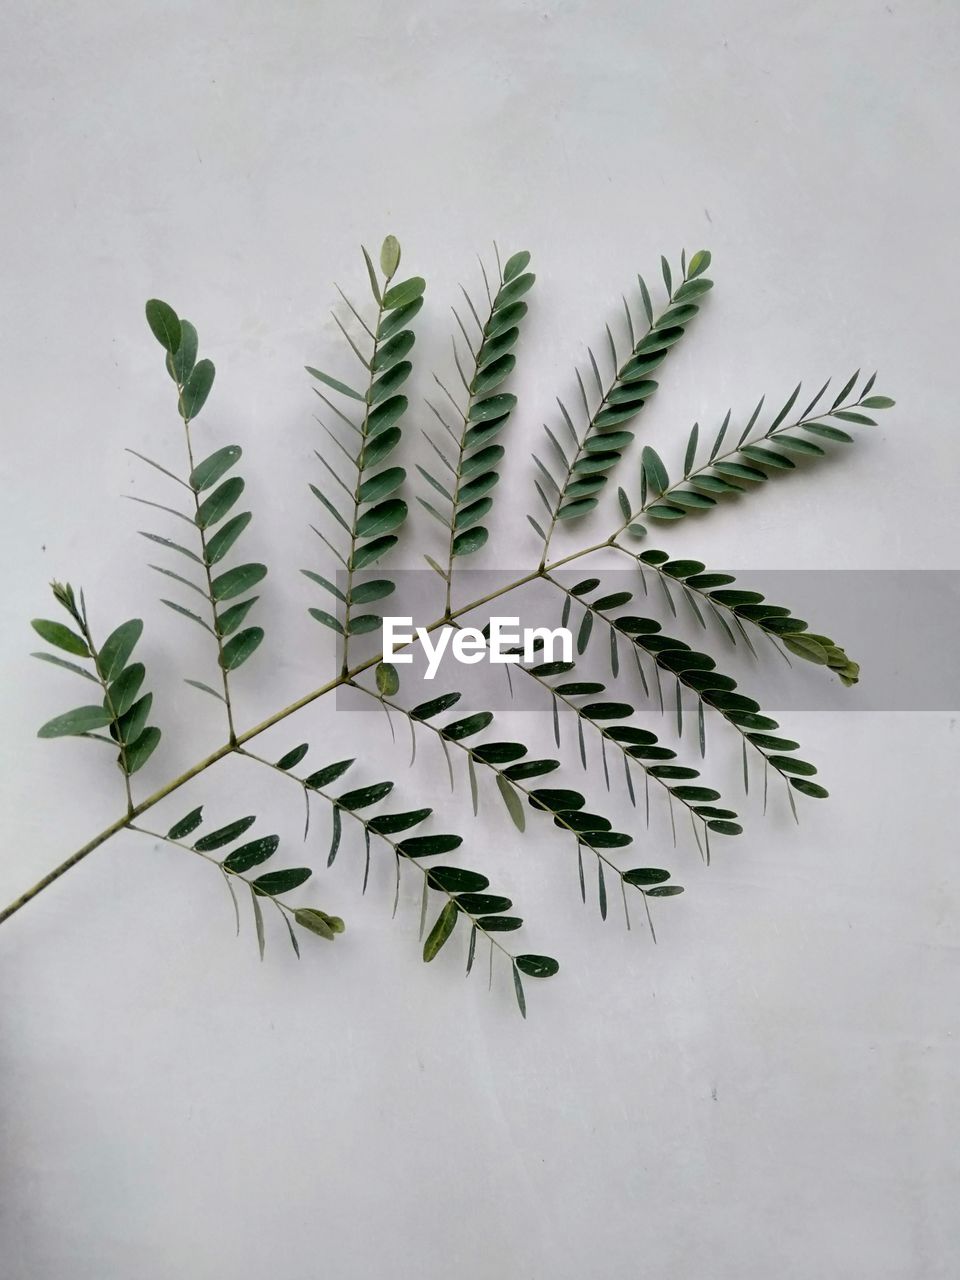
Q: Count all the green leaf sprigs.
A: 12